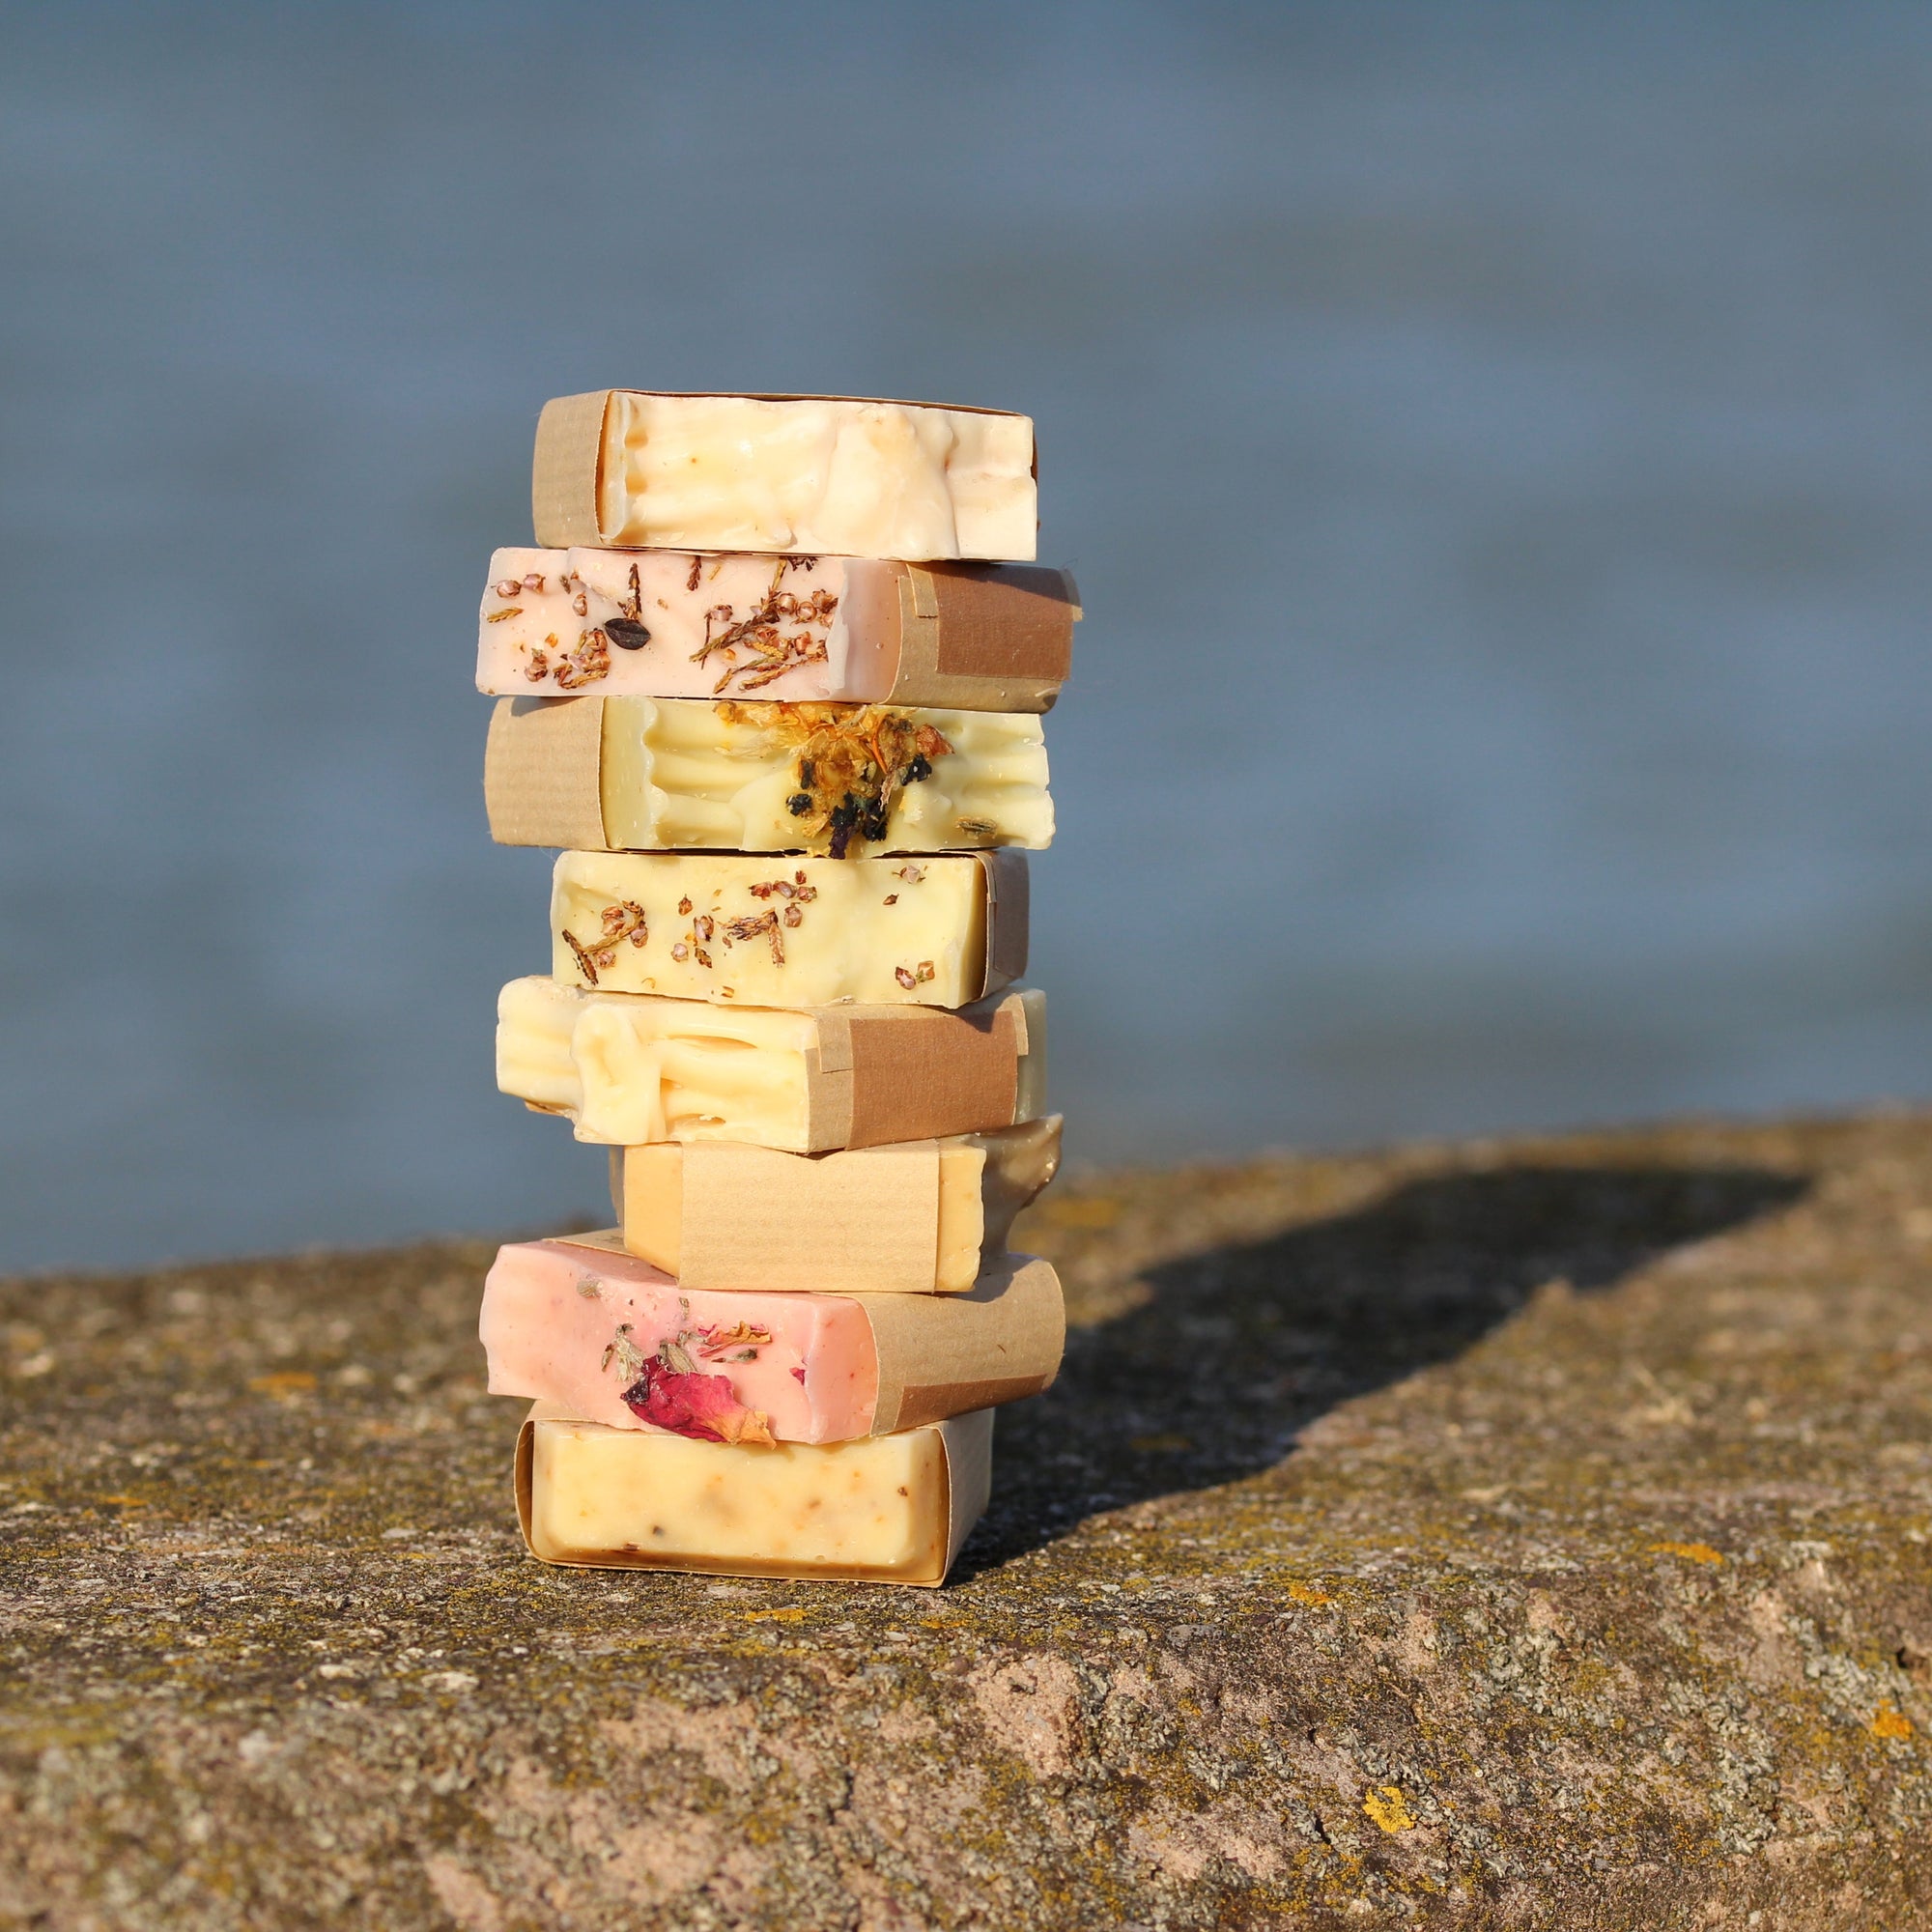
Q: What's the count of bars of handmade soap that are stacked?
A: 8